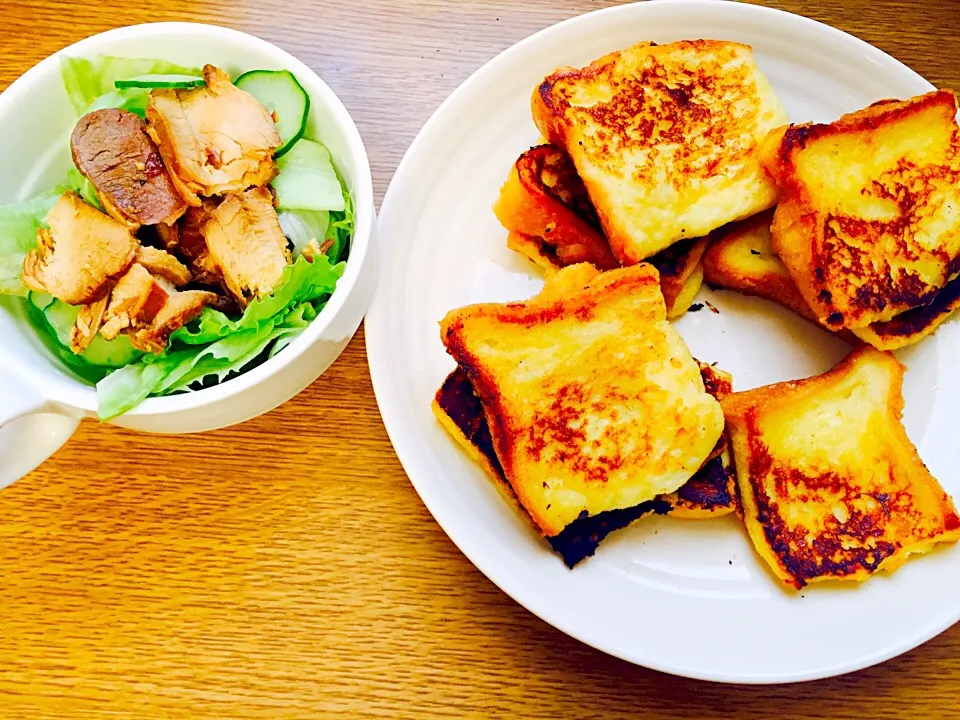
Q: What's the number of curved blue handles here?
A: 0